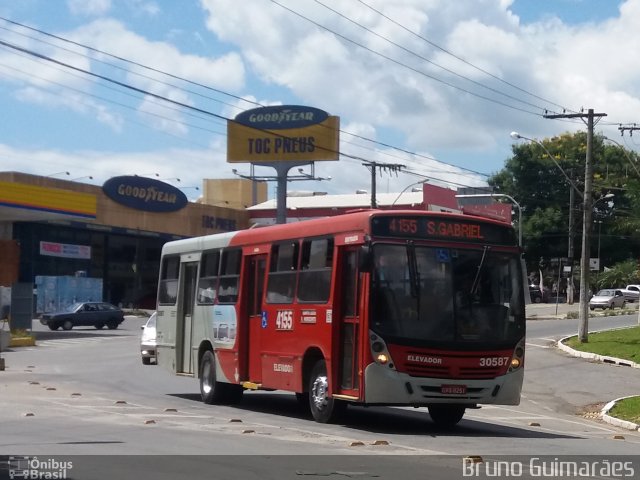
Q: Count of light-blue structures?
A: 1